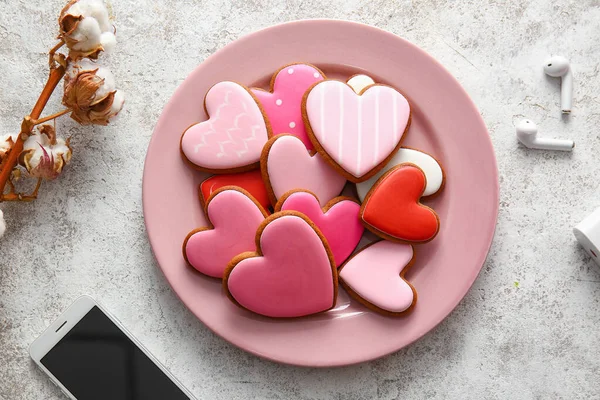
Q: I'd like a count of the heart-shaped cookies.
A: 12